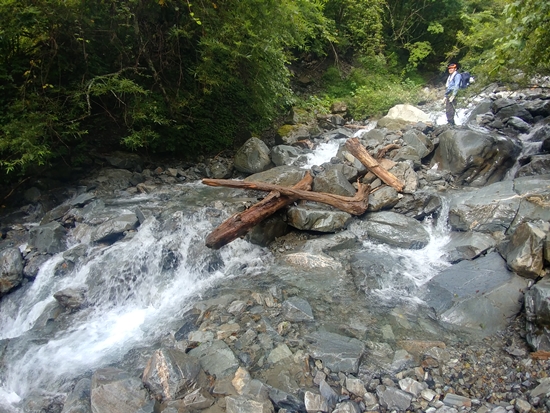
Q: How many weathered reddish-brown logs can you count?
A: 3